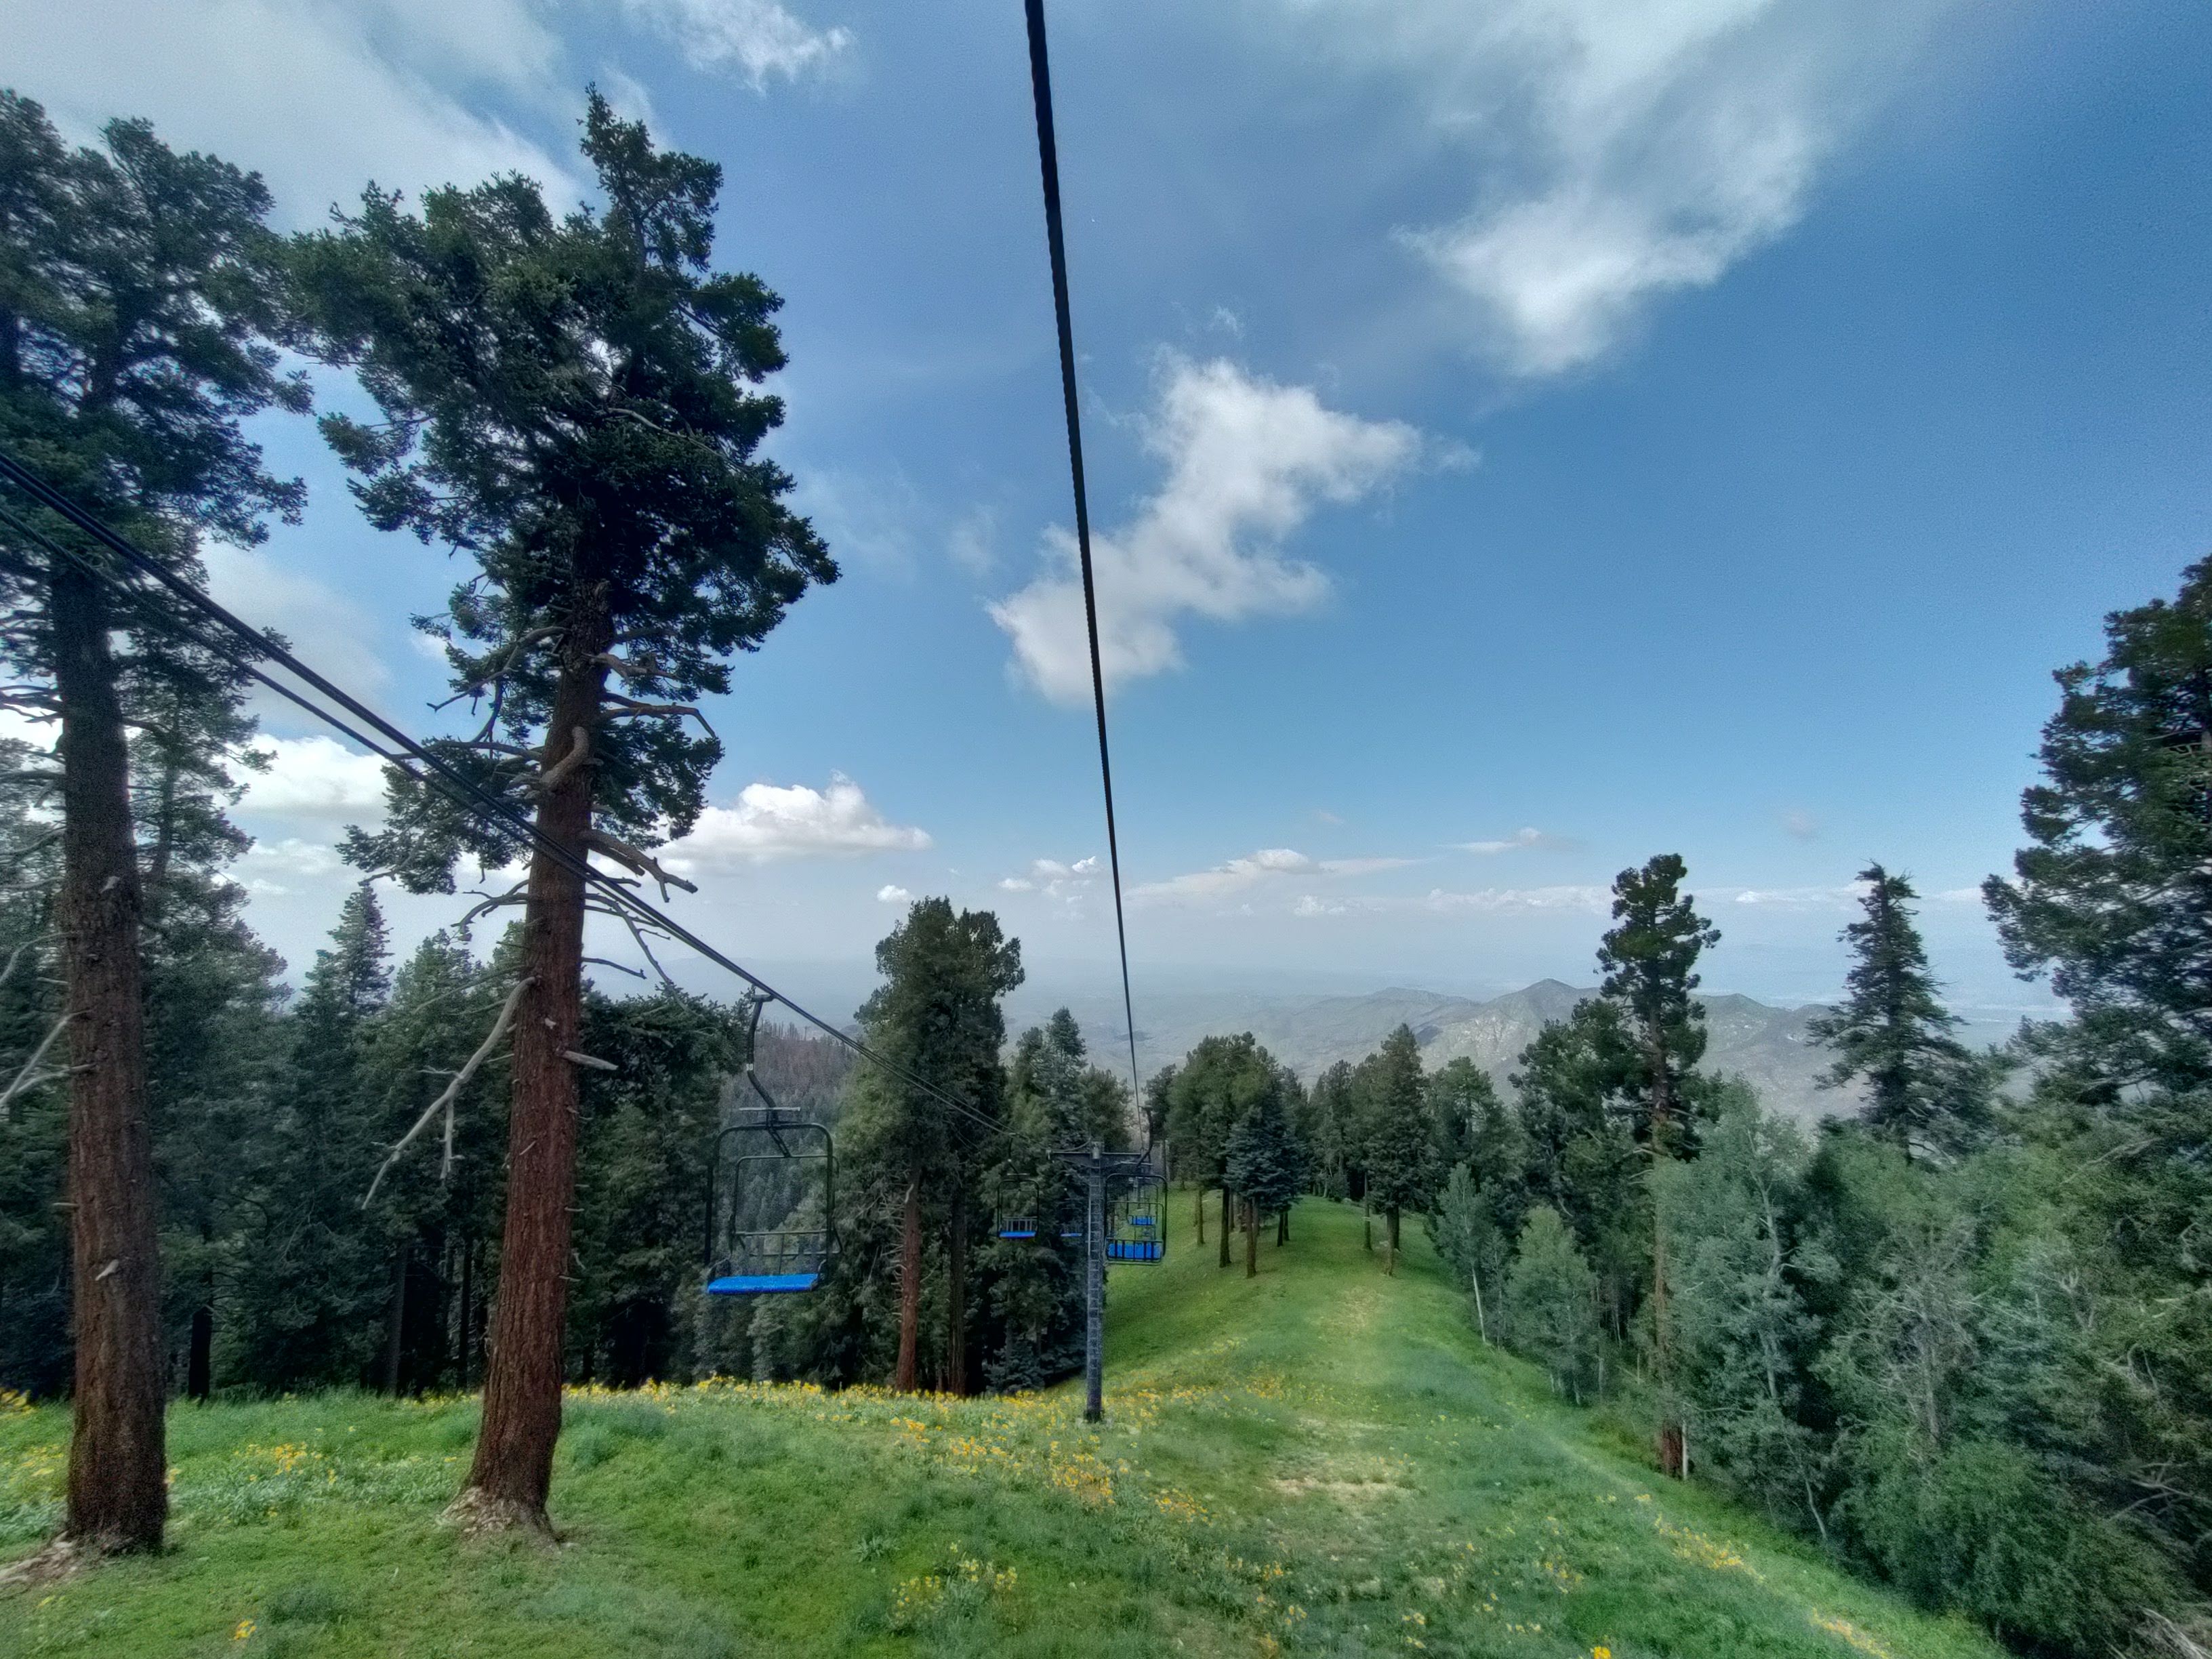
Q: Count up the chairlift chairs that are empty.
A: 5